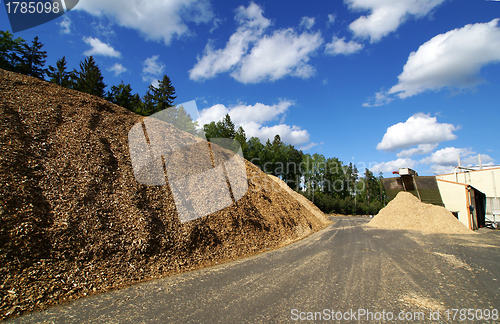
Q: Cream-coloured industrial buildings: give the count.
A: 1